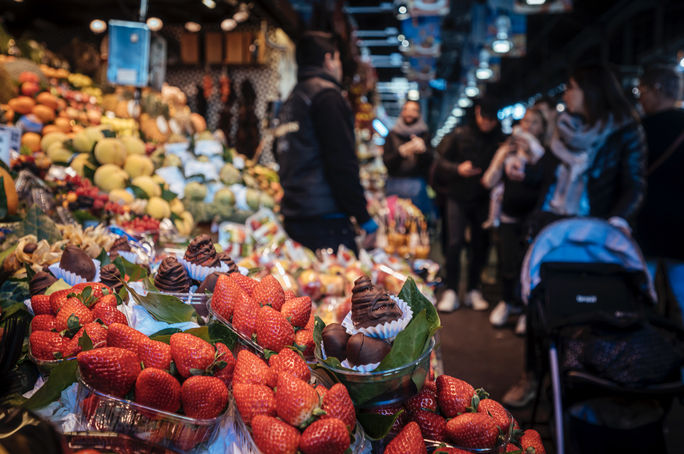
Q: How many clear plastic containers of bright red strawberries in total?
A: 5